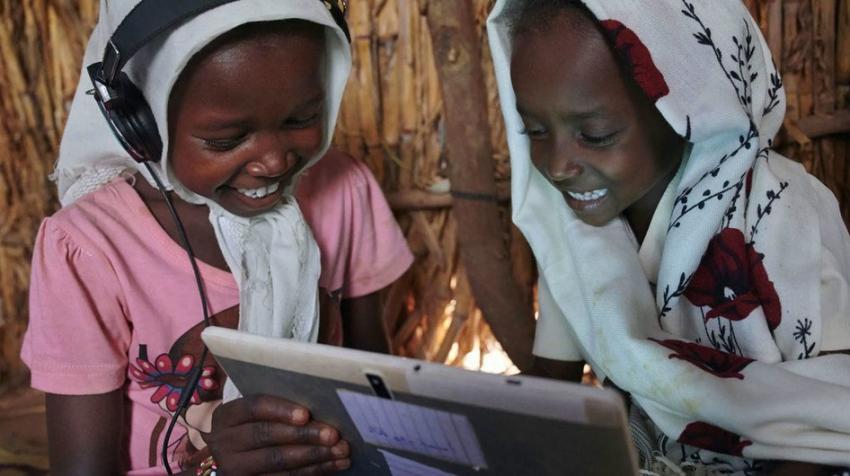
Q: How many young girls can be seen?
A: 2